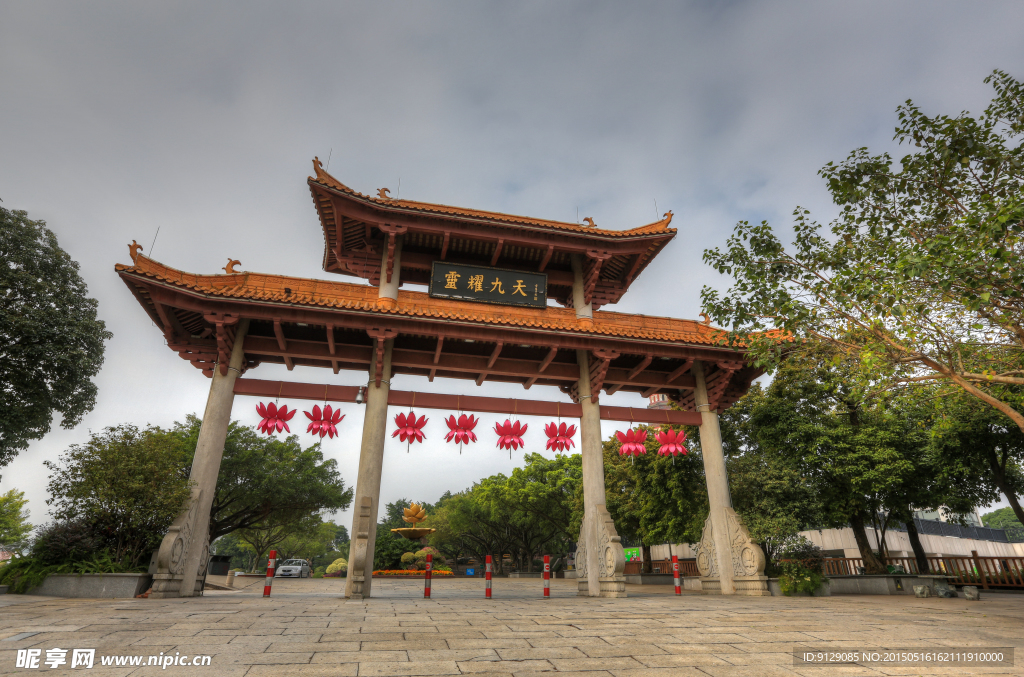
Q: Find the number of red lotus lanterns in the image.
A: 8